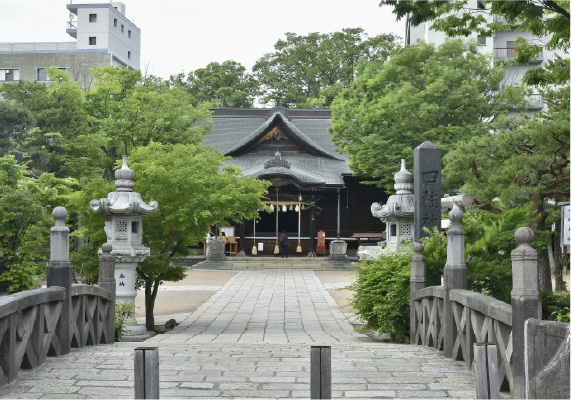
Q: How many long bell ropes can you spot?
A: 3